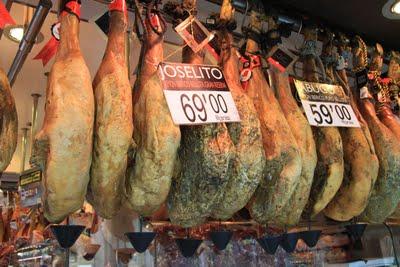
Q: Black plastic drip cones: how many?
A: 8